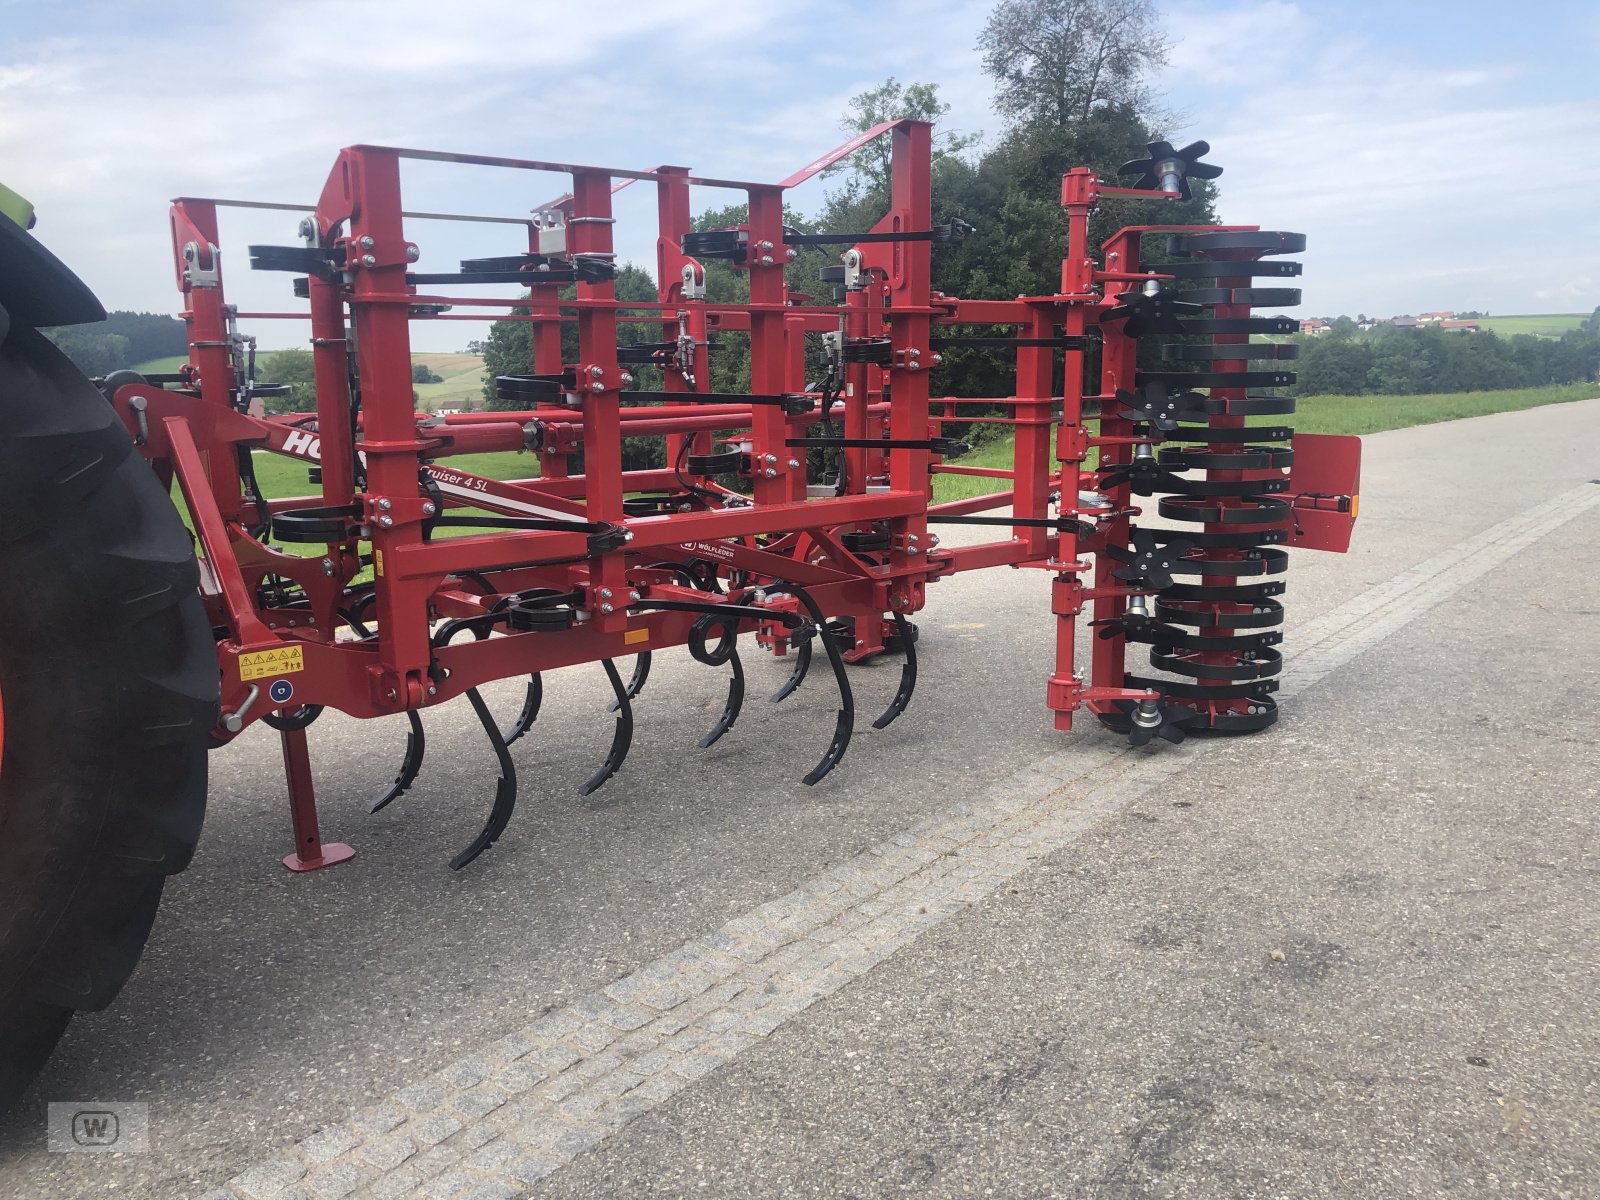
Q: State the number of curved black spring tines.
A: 9